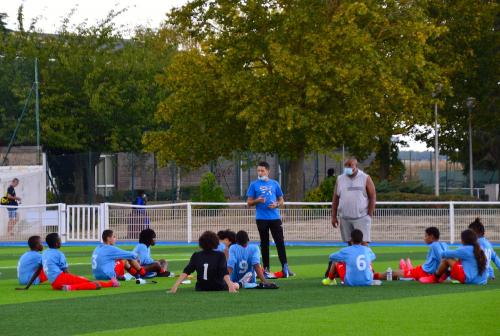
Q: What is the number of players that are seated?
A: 11